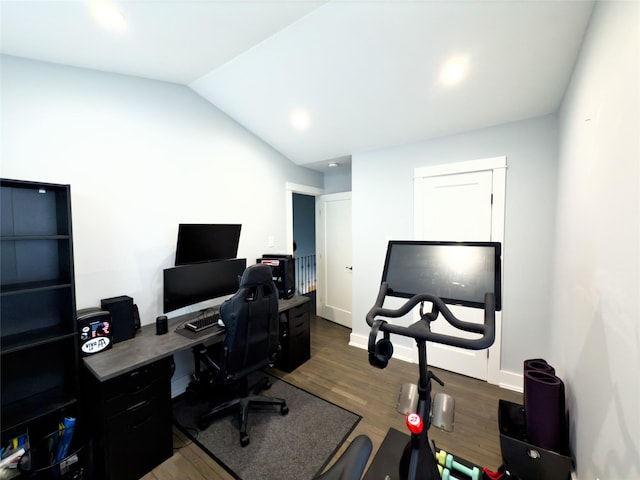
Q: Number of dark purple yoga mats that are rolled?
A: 2